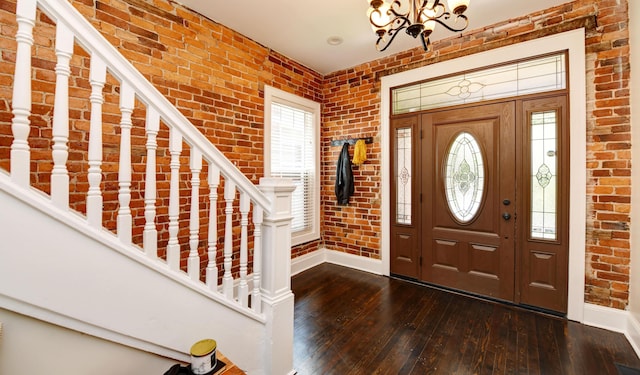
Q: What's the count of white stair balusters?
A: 11